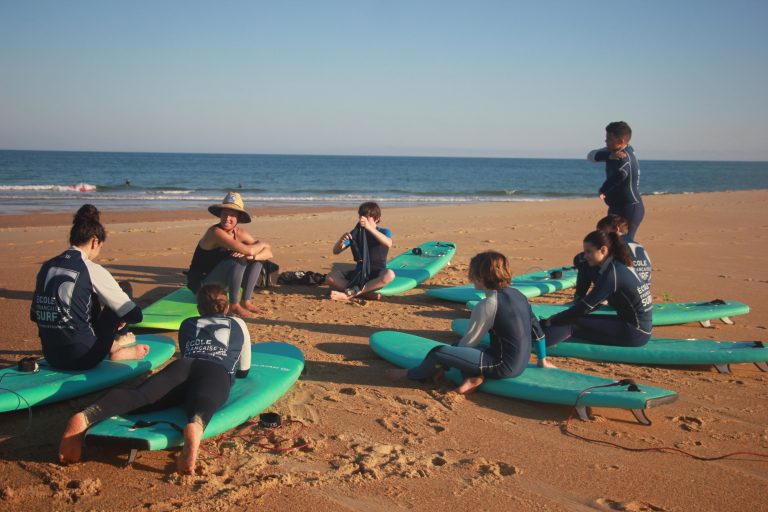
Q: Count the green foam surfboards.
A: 8